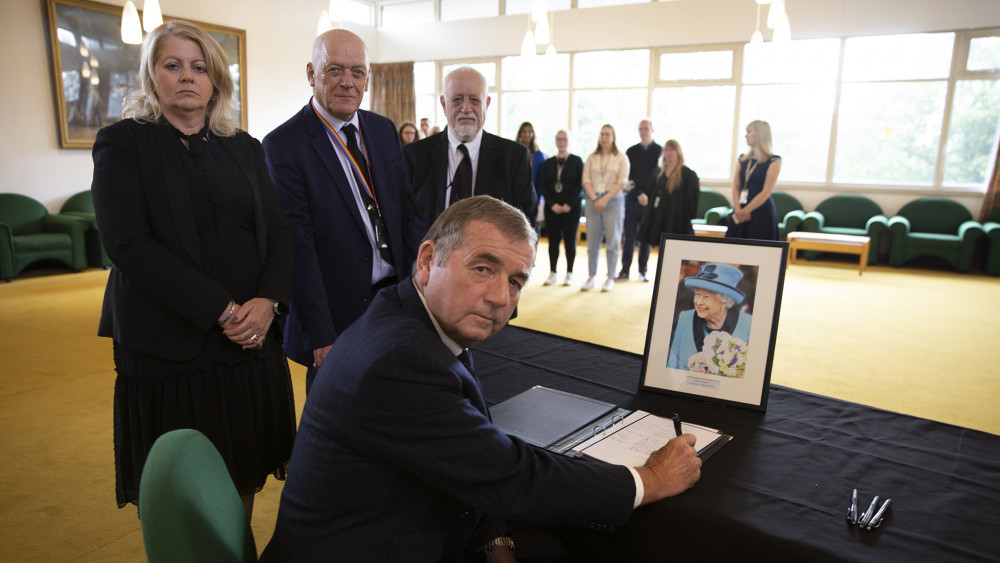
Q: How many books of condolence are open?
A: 1